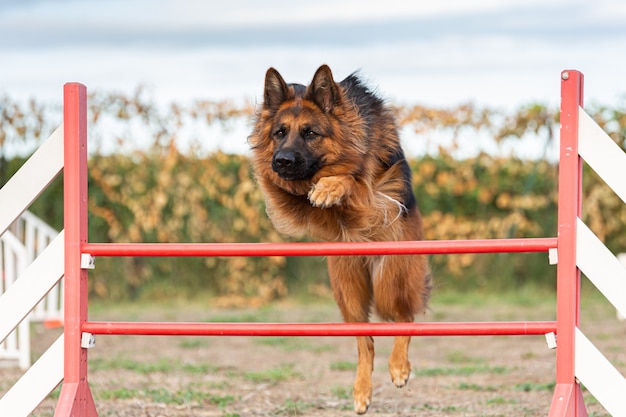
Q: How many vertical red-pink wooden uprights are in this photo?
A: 2